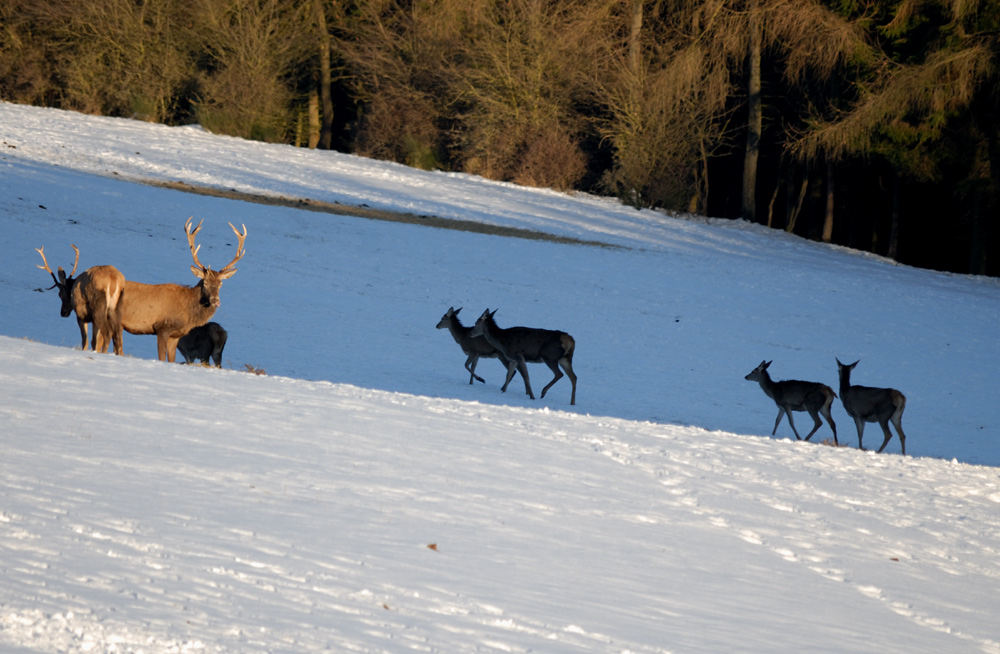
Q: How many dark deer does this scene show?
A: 5